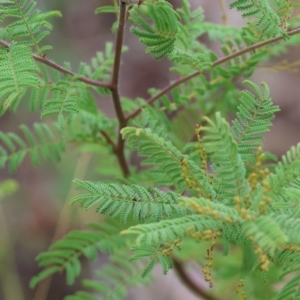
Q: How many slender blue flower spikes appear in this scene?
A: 0